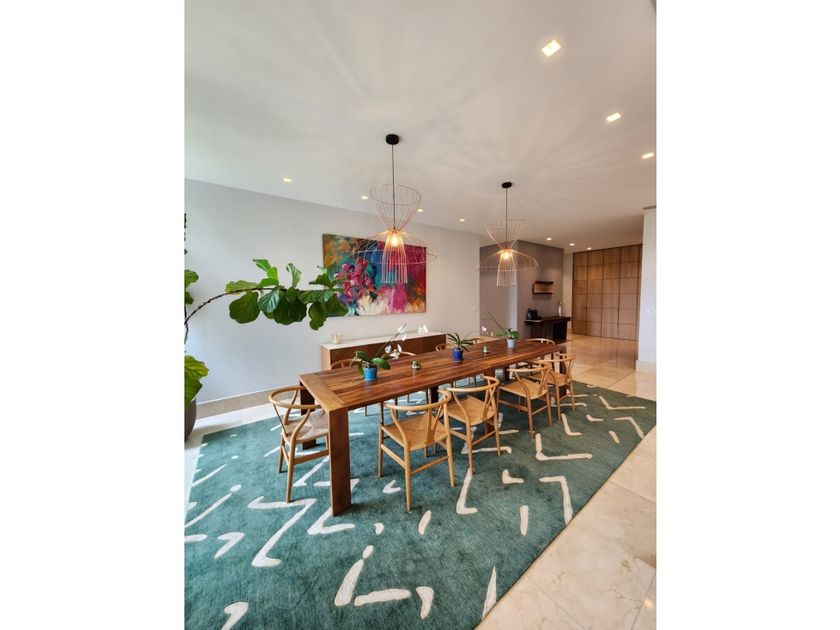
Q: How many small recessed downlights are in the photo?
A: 10